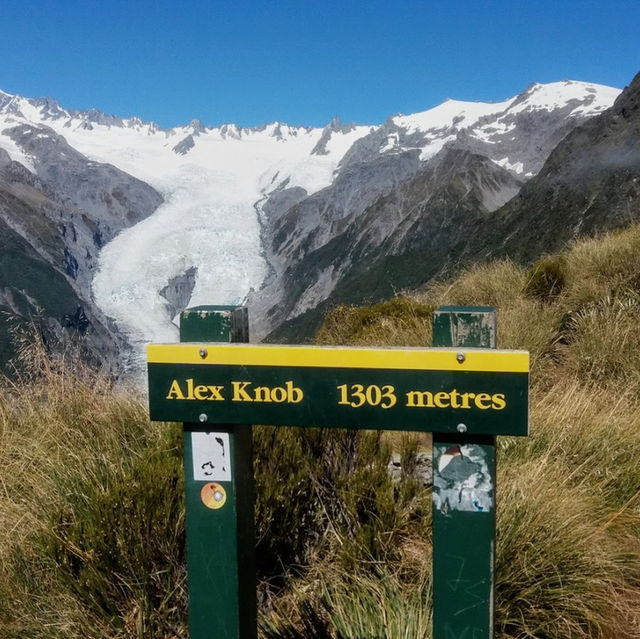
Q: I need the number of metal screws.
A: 4